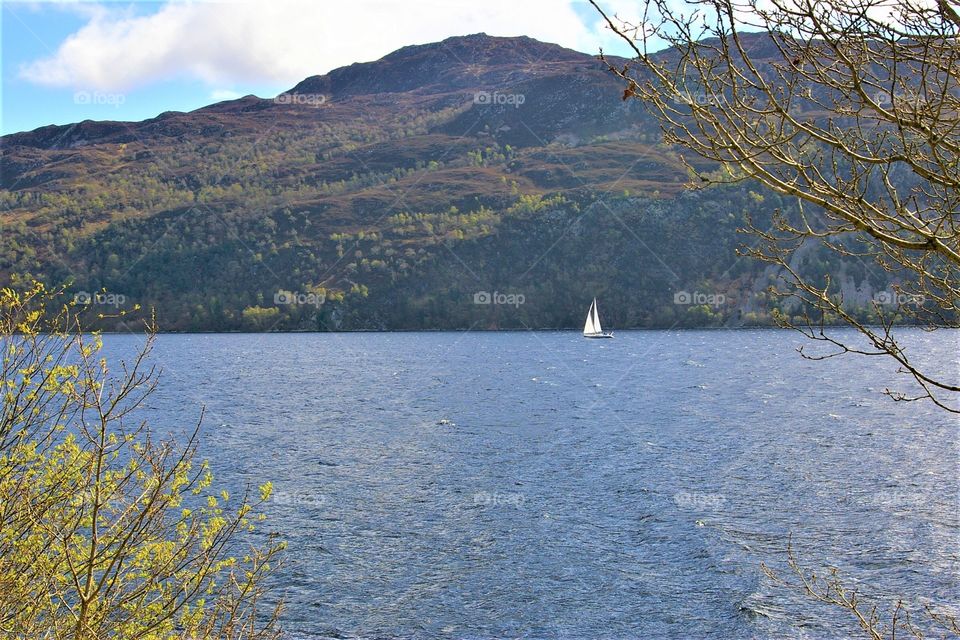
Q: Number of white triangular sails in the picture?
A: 2